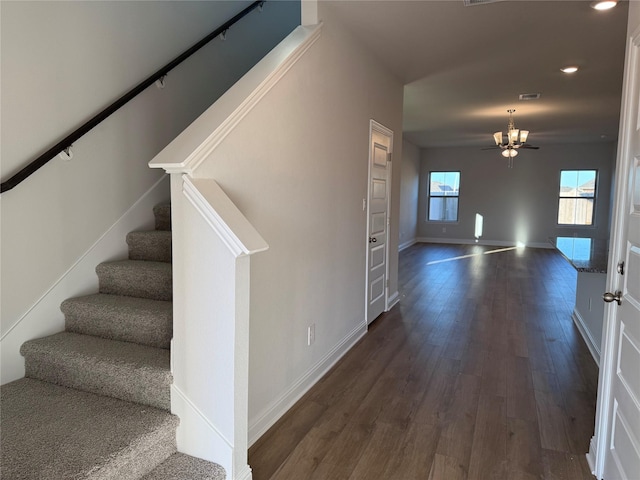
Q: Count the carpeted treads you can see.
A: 7